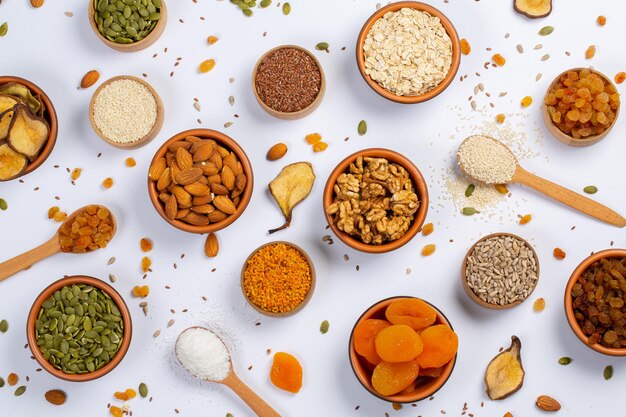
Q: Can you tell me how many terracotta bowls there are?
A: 7